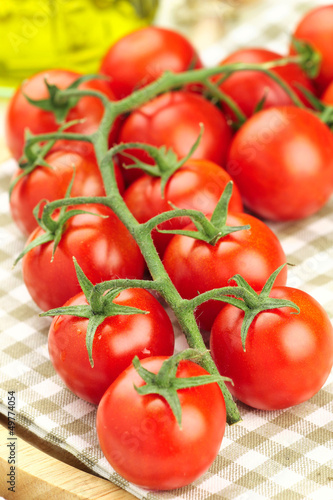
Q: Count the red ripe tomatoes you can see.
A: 14